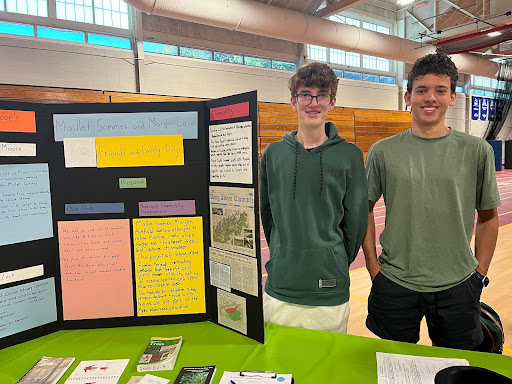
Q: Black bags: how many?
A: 1